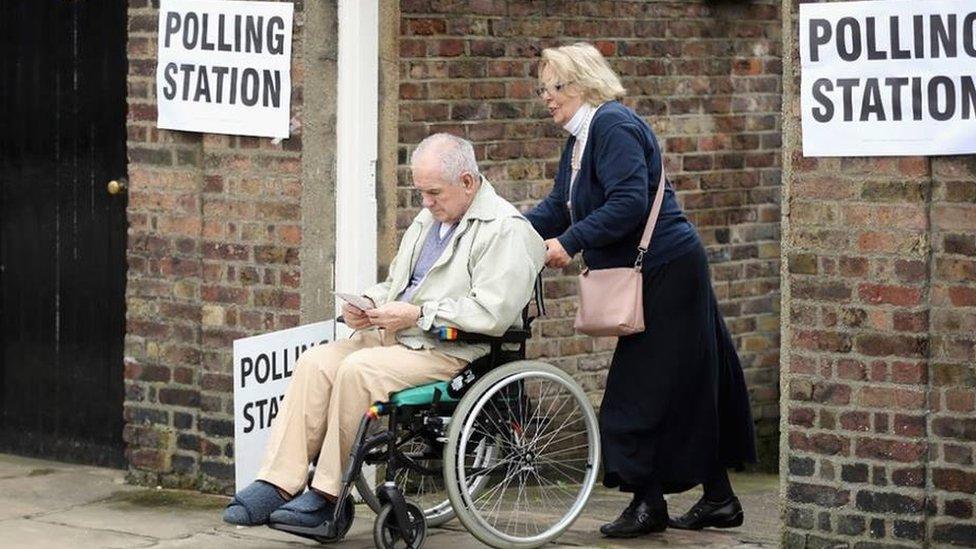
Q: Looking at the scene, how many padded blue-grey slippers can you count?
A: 2